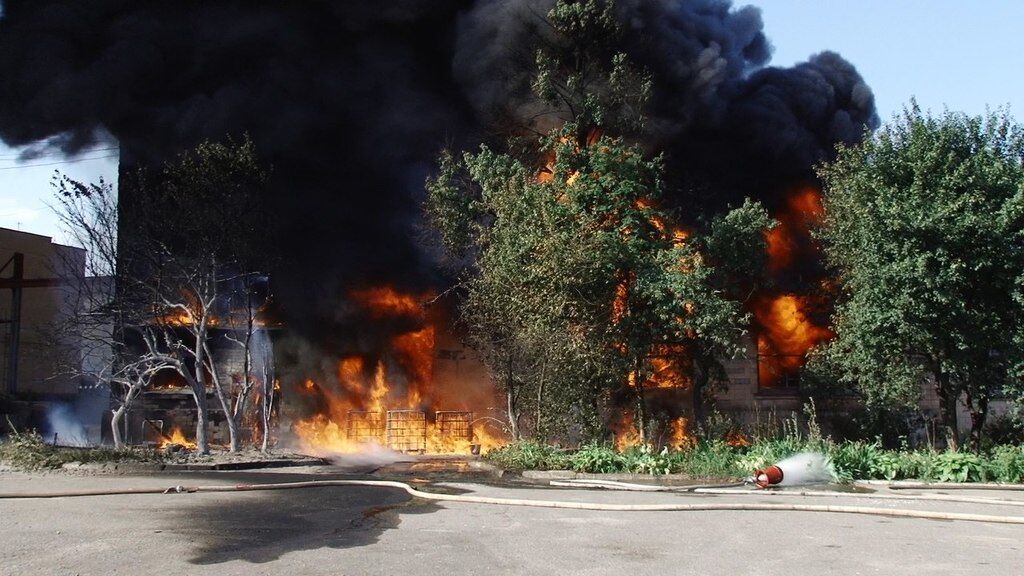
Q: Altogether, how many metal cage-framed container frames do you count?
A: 3